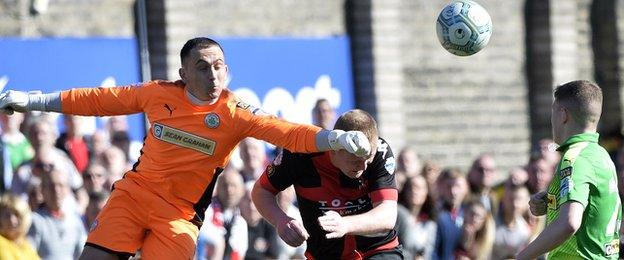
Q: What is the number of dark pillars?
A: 4